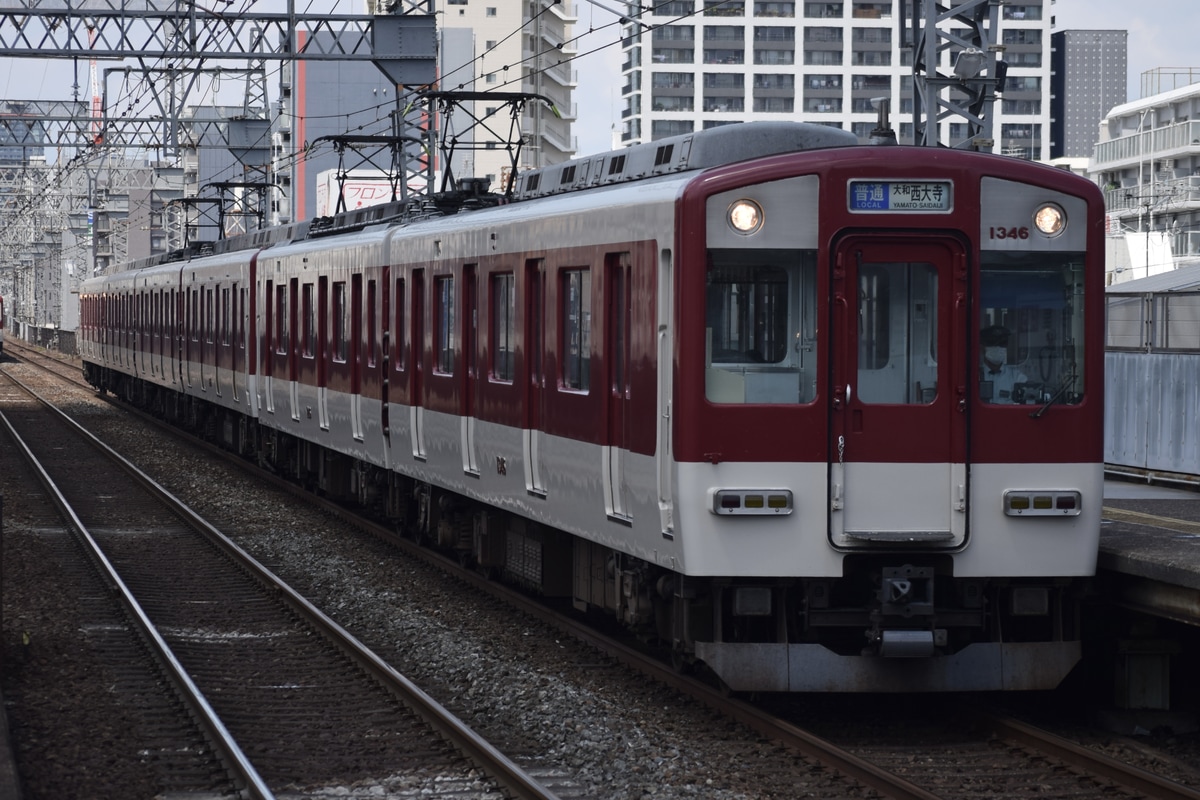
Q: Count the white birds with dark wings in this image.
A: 0